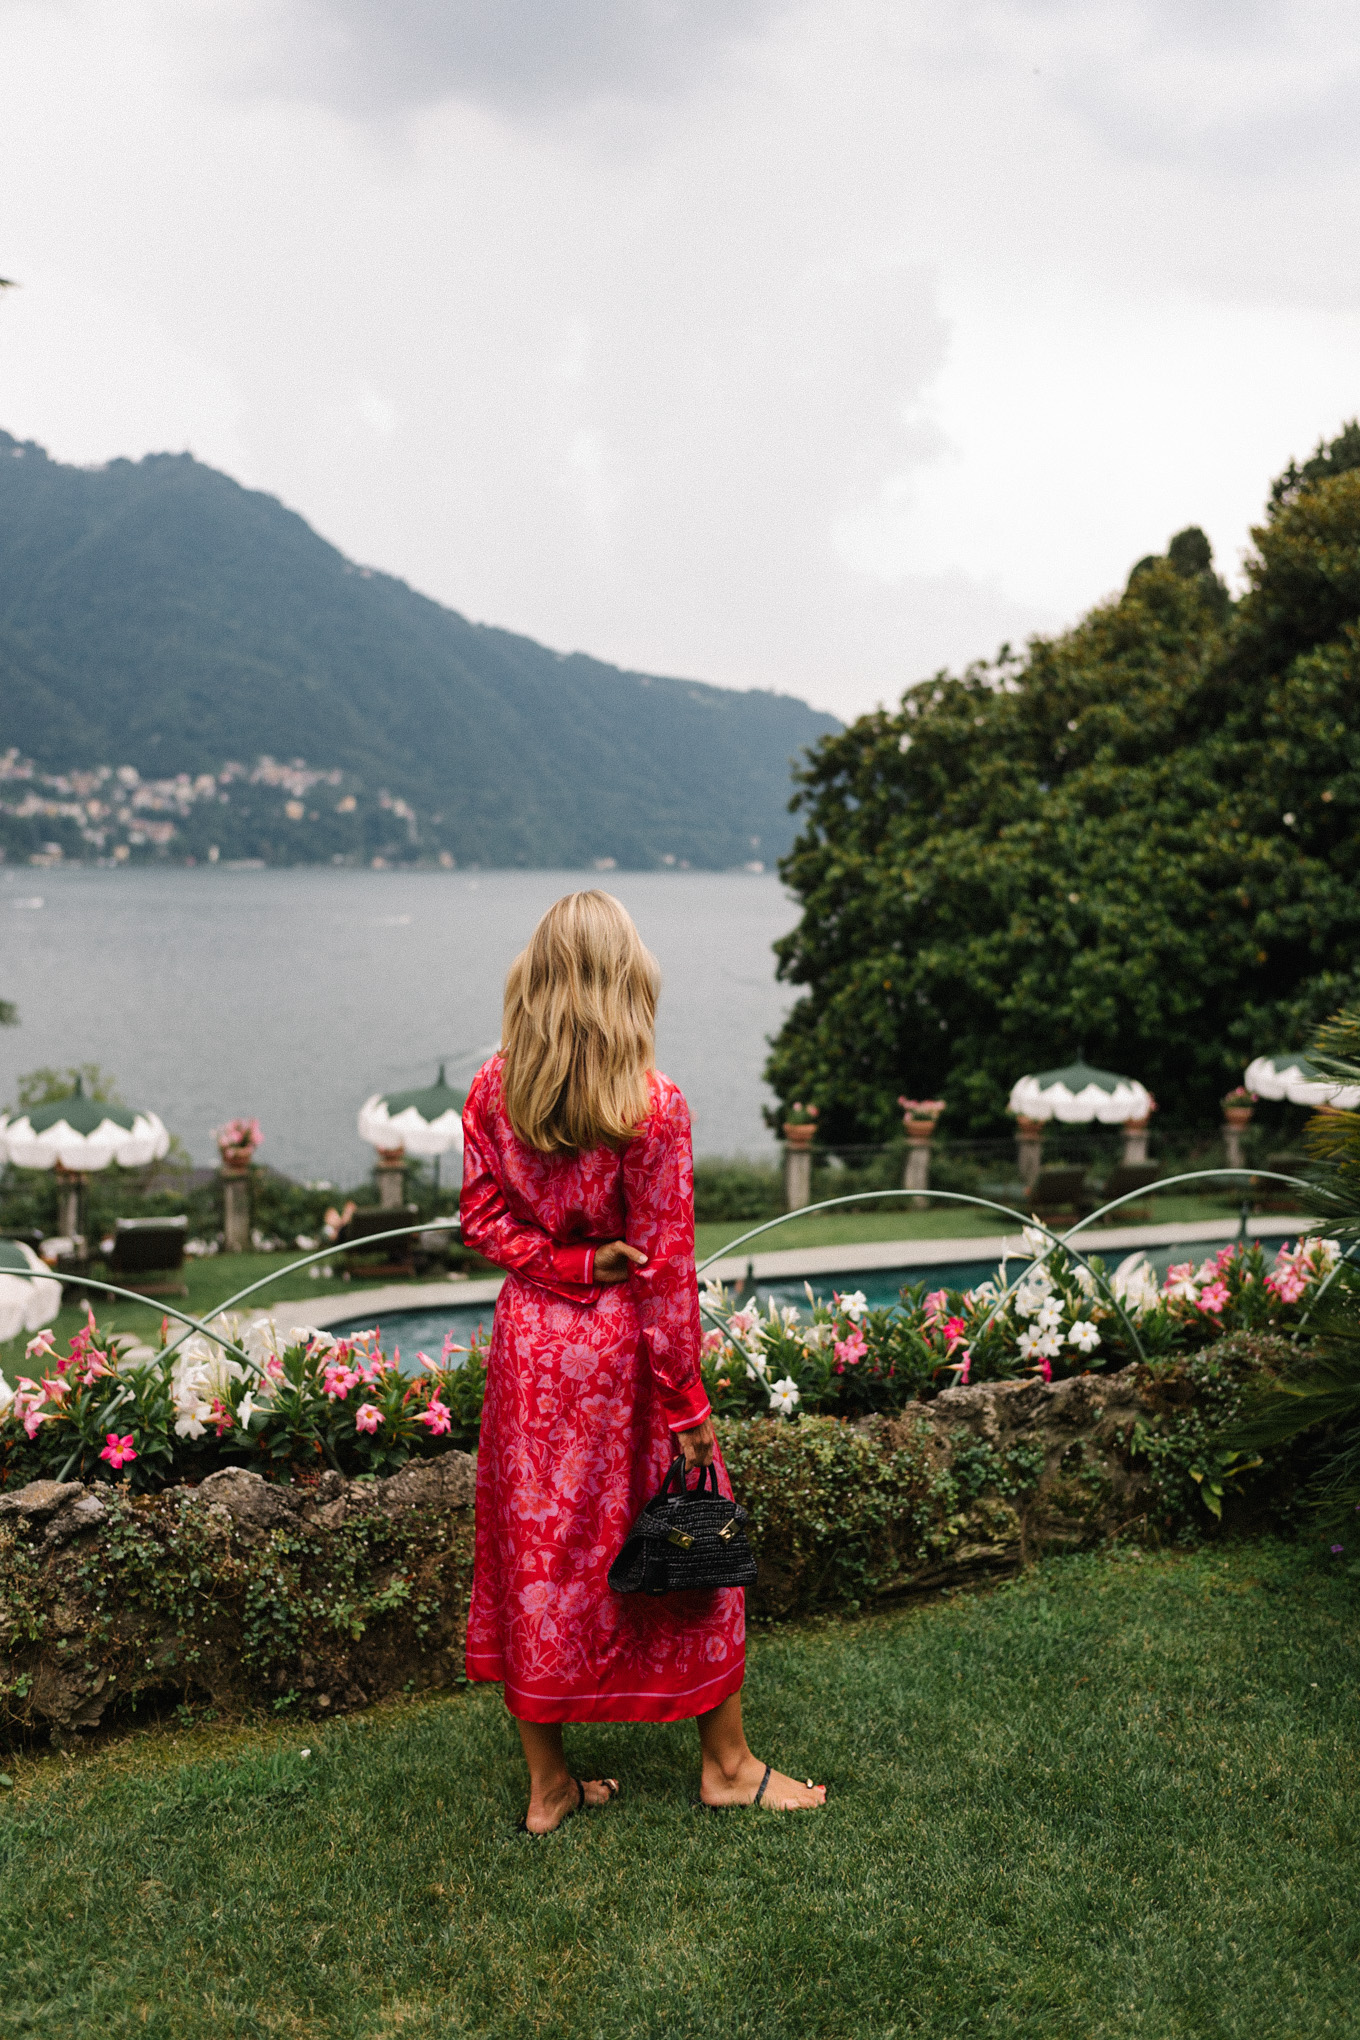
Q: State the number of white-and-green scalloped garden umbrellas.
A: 5